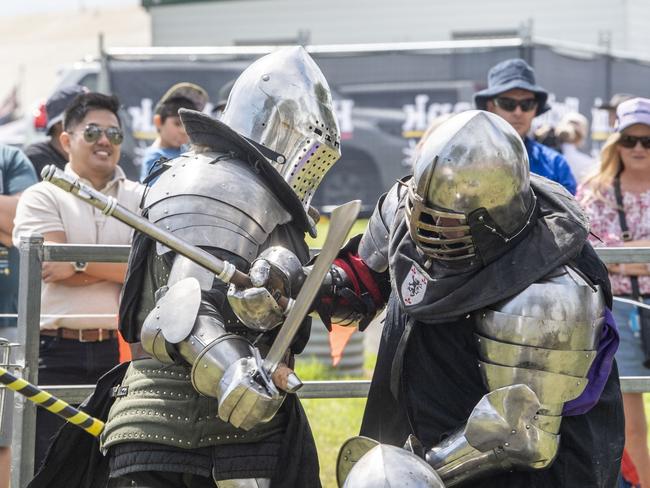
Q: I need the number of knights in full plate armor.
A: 2